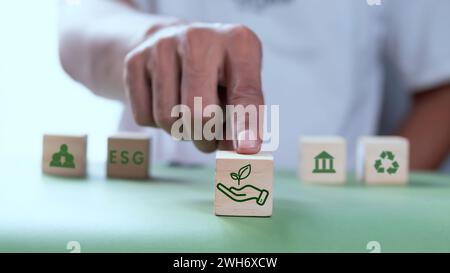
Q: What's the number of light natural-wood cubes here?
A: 5